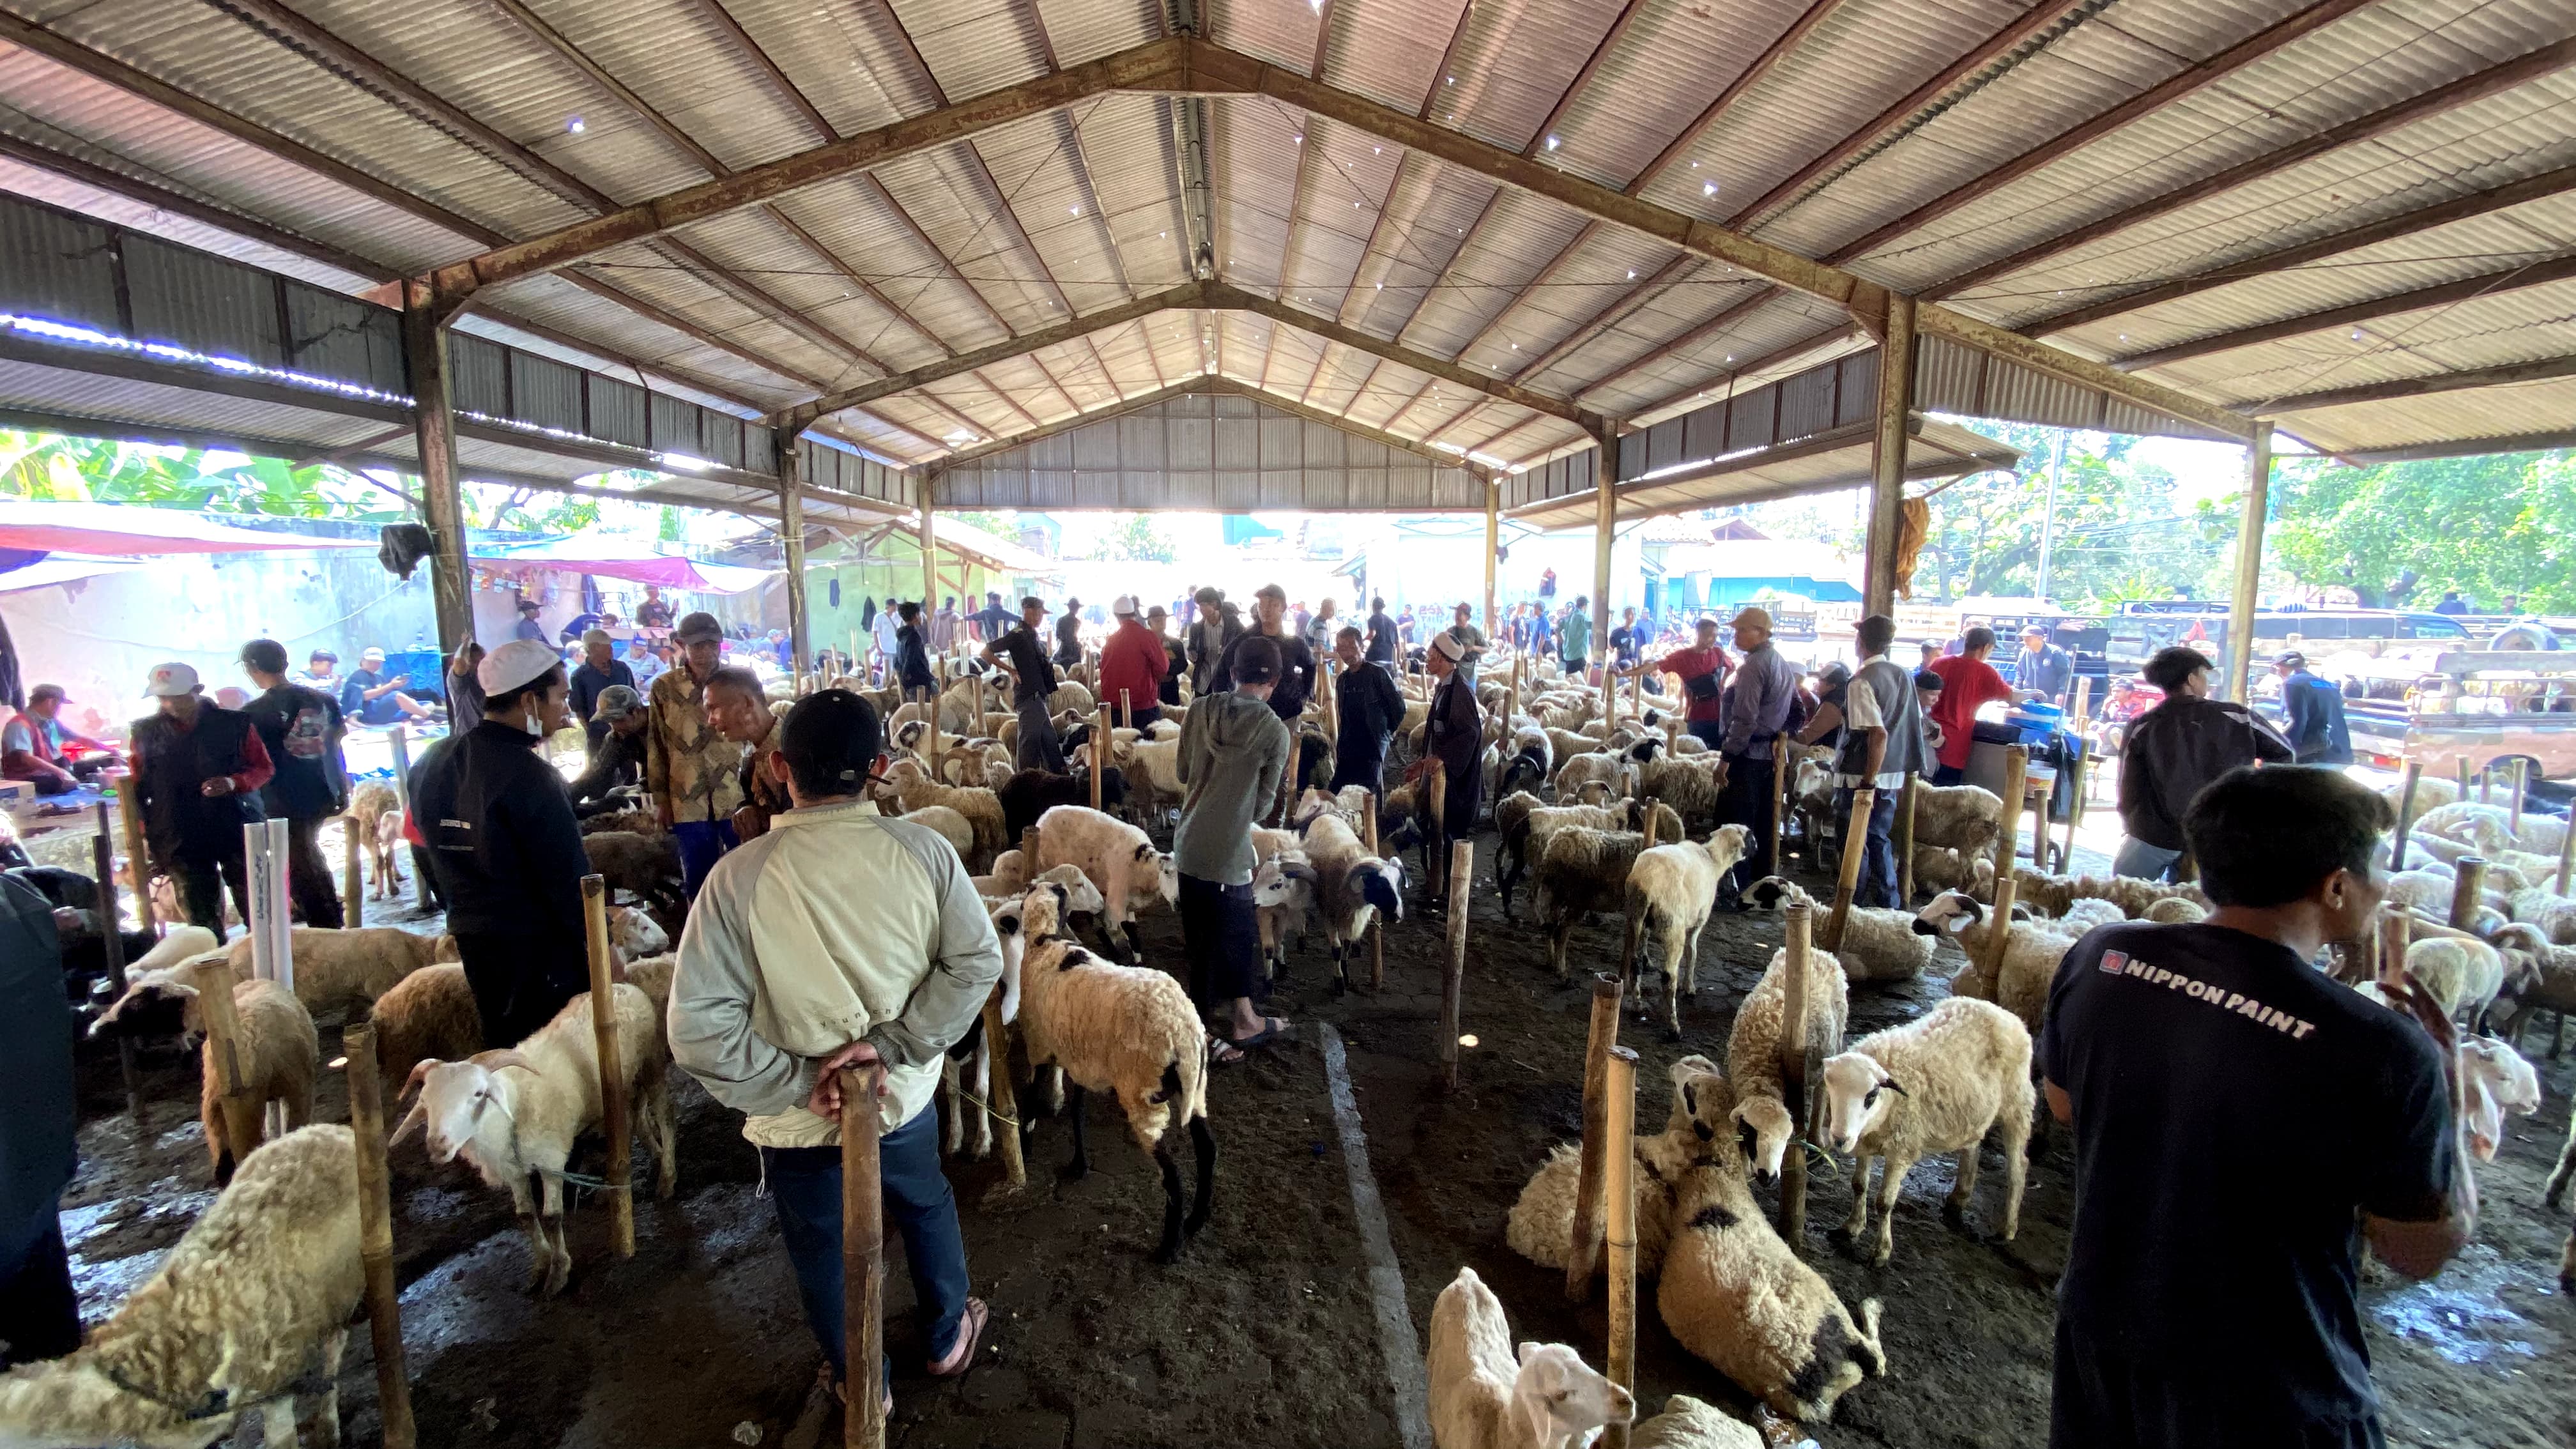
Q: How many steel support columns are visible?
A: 7